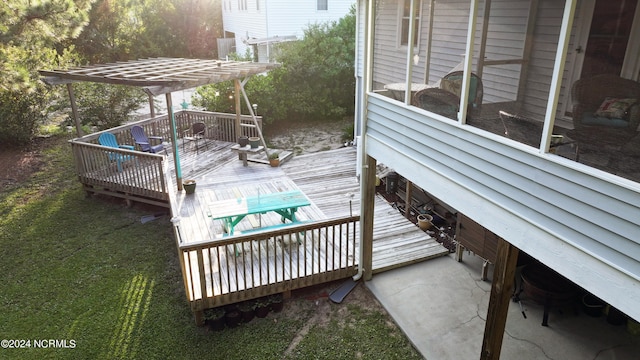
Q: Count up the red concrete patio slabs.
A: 0